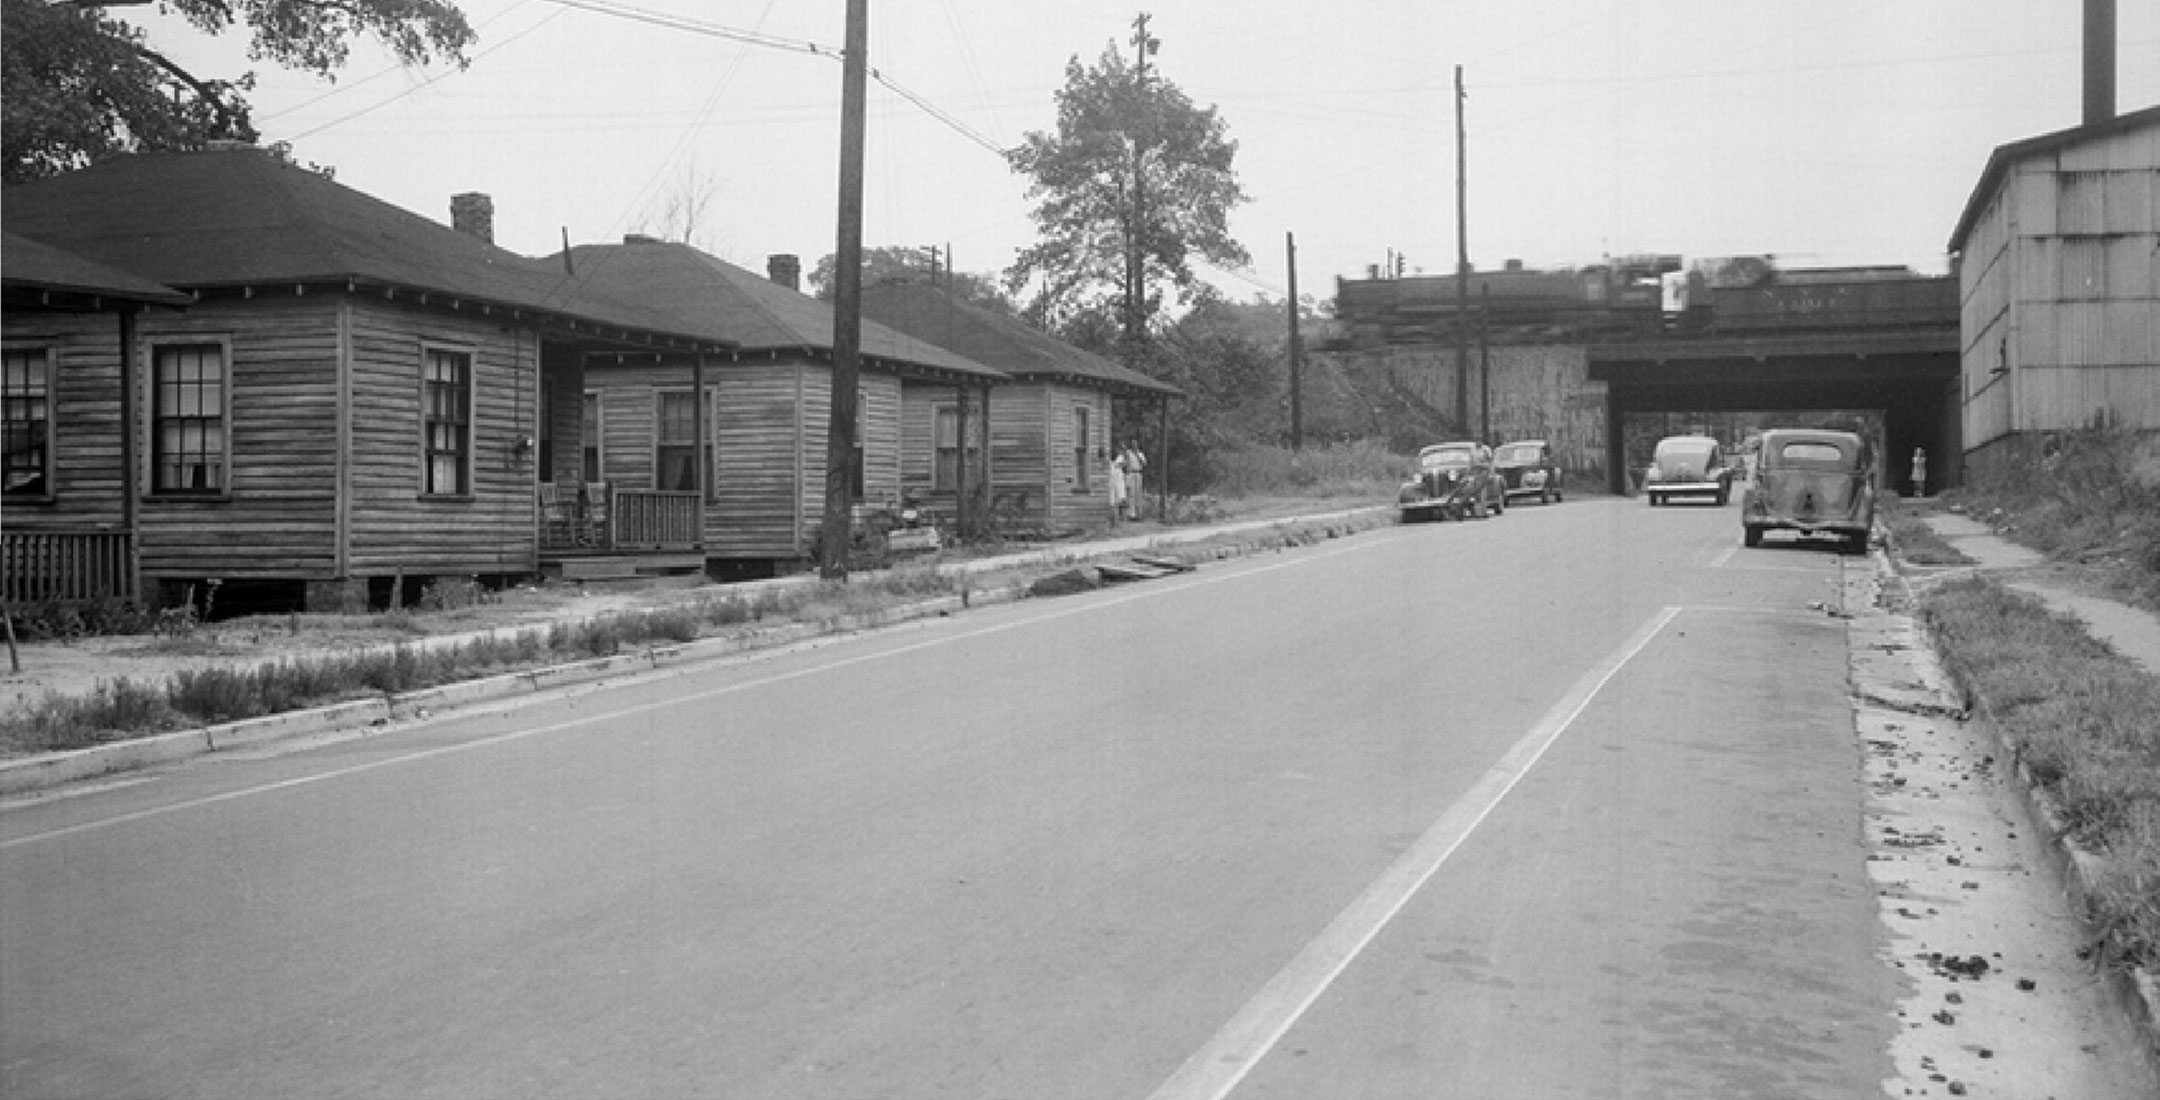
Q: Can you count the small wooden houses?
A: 4